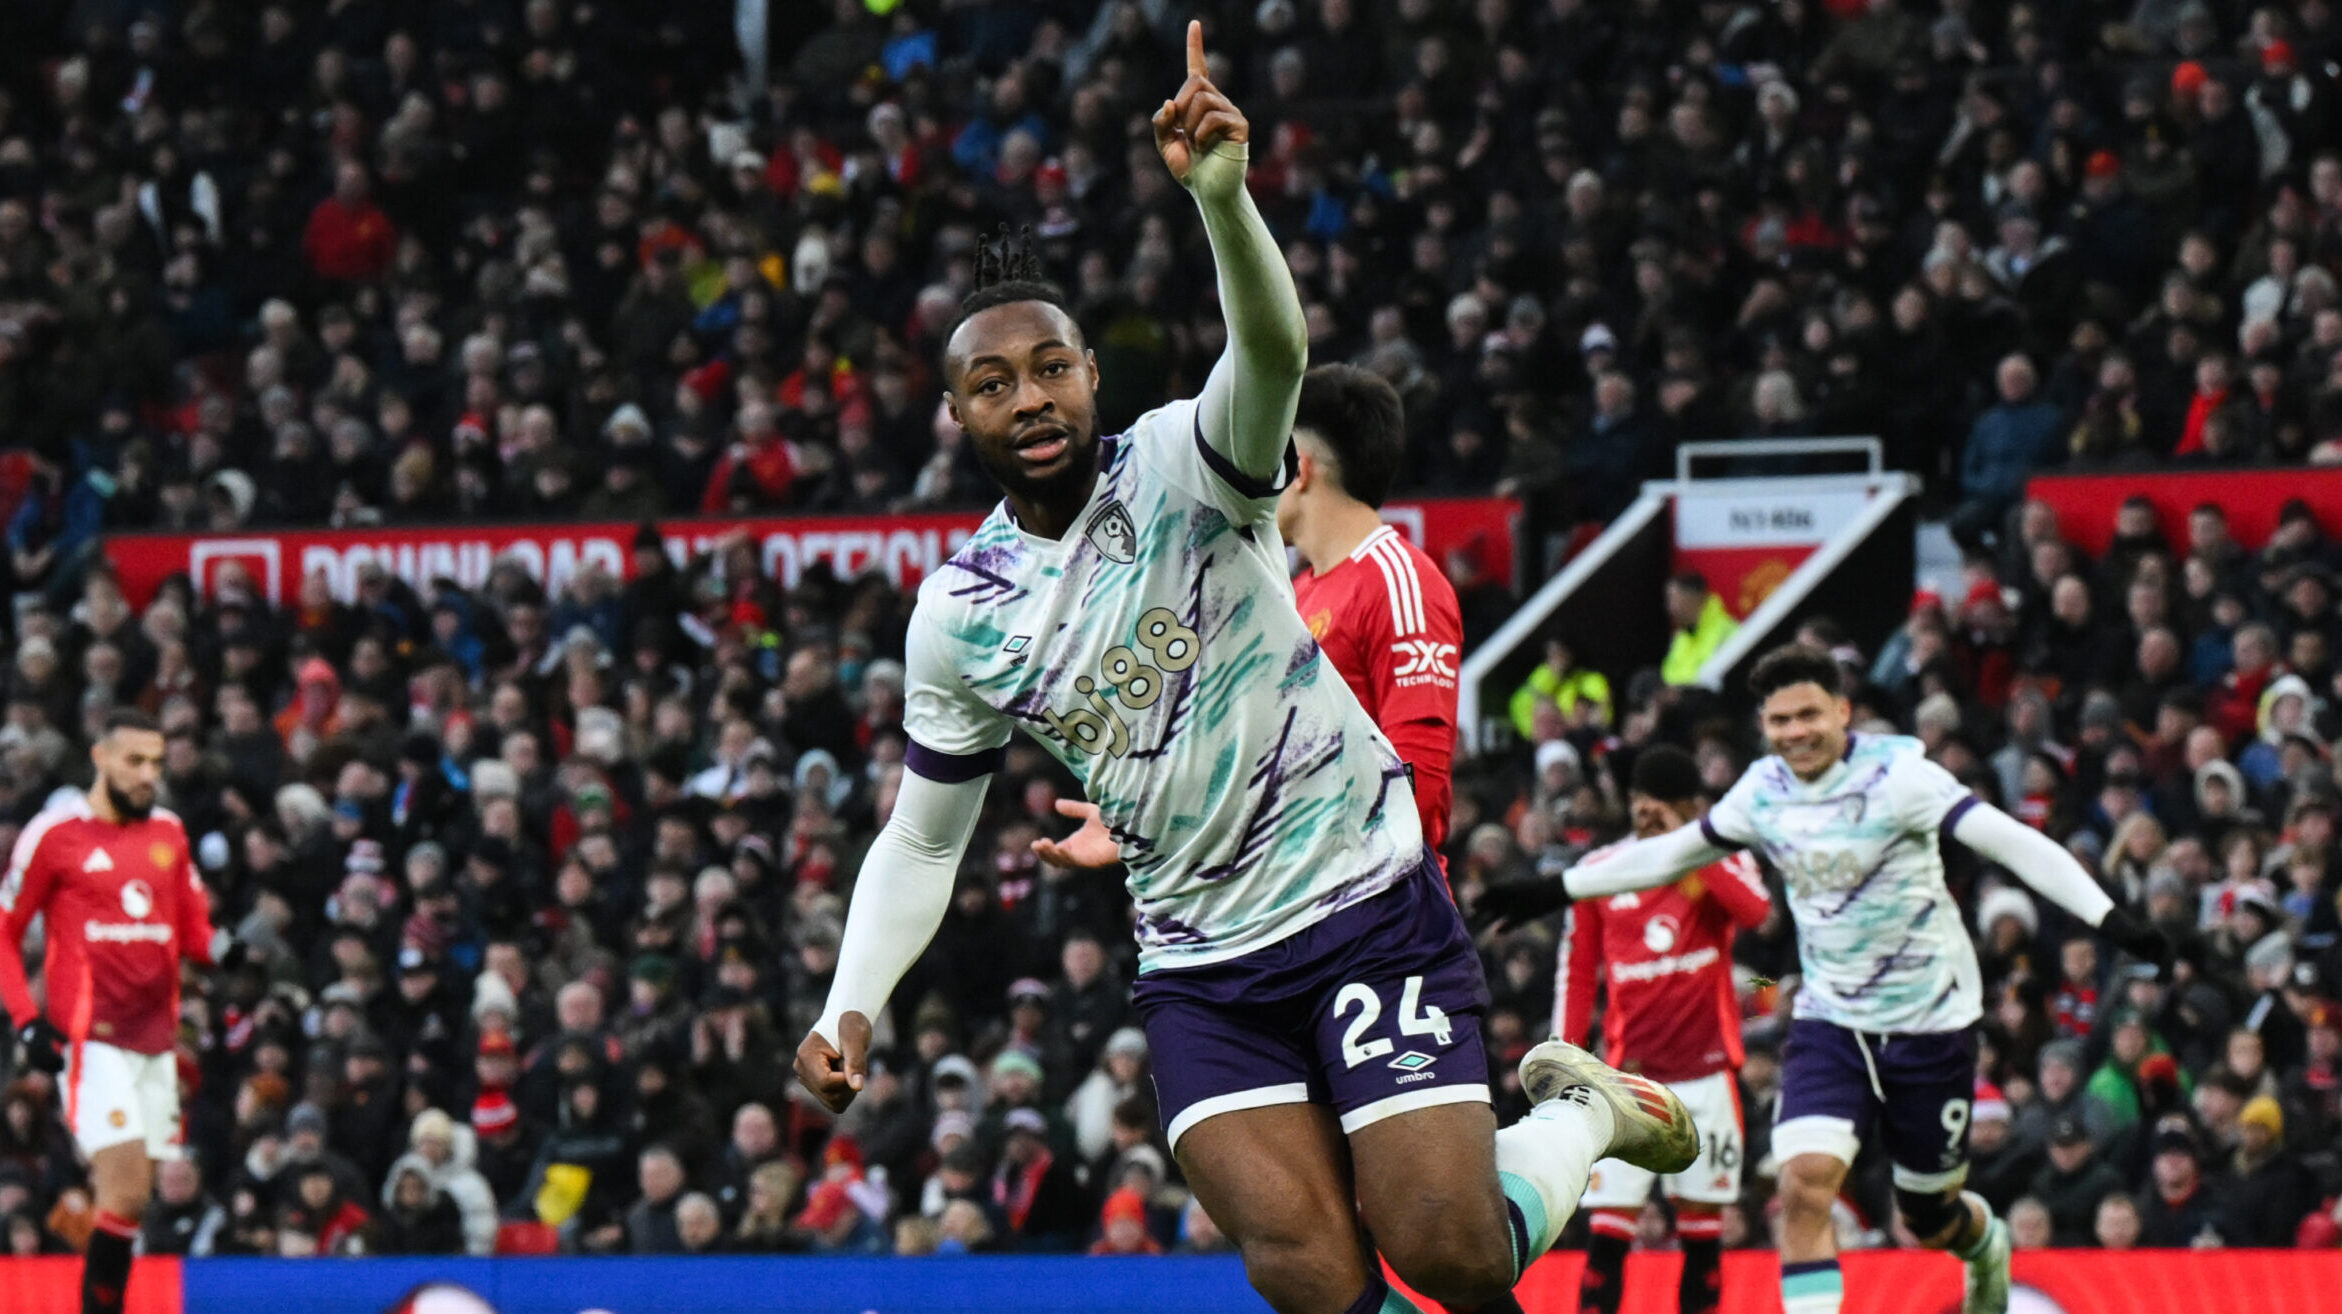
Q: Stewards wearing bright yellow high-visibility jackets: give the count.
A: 2